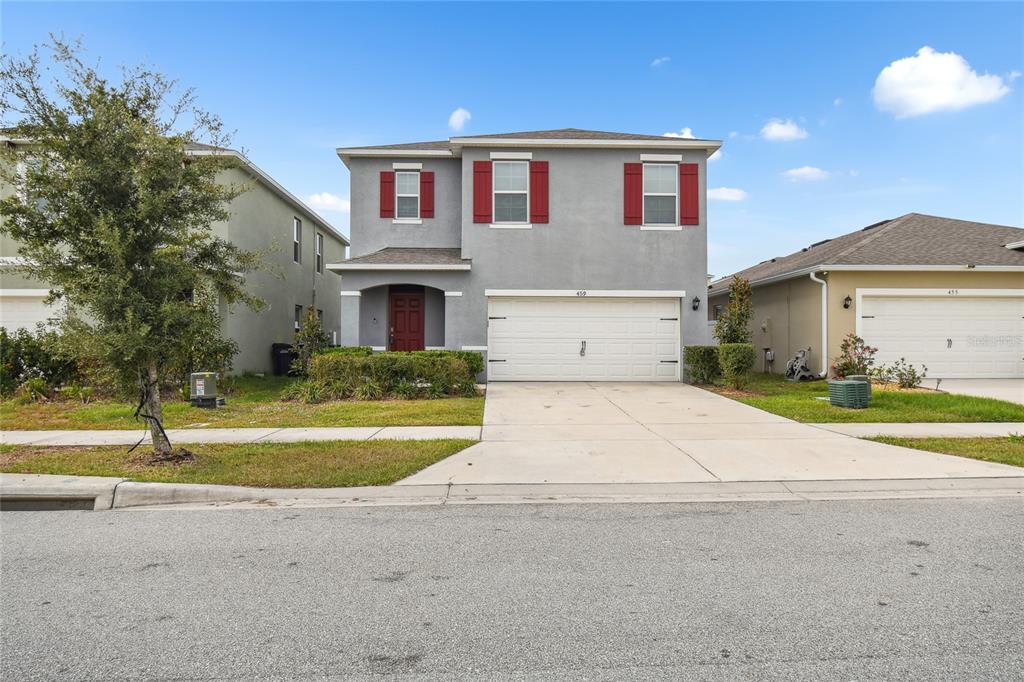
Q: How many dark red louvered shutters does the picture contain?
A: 6